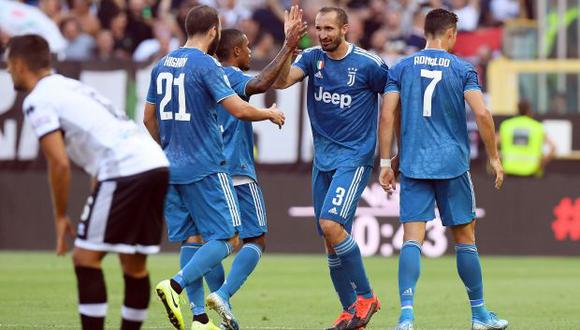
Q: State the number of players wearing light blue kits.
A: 4